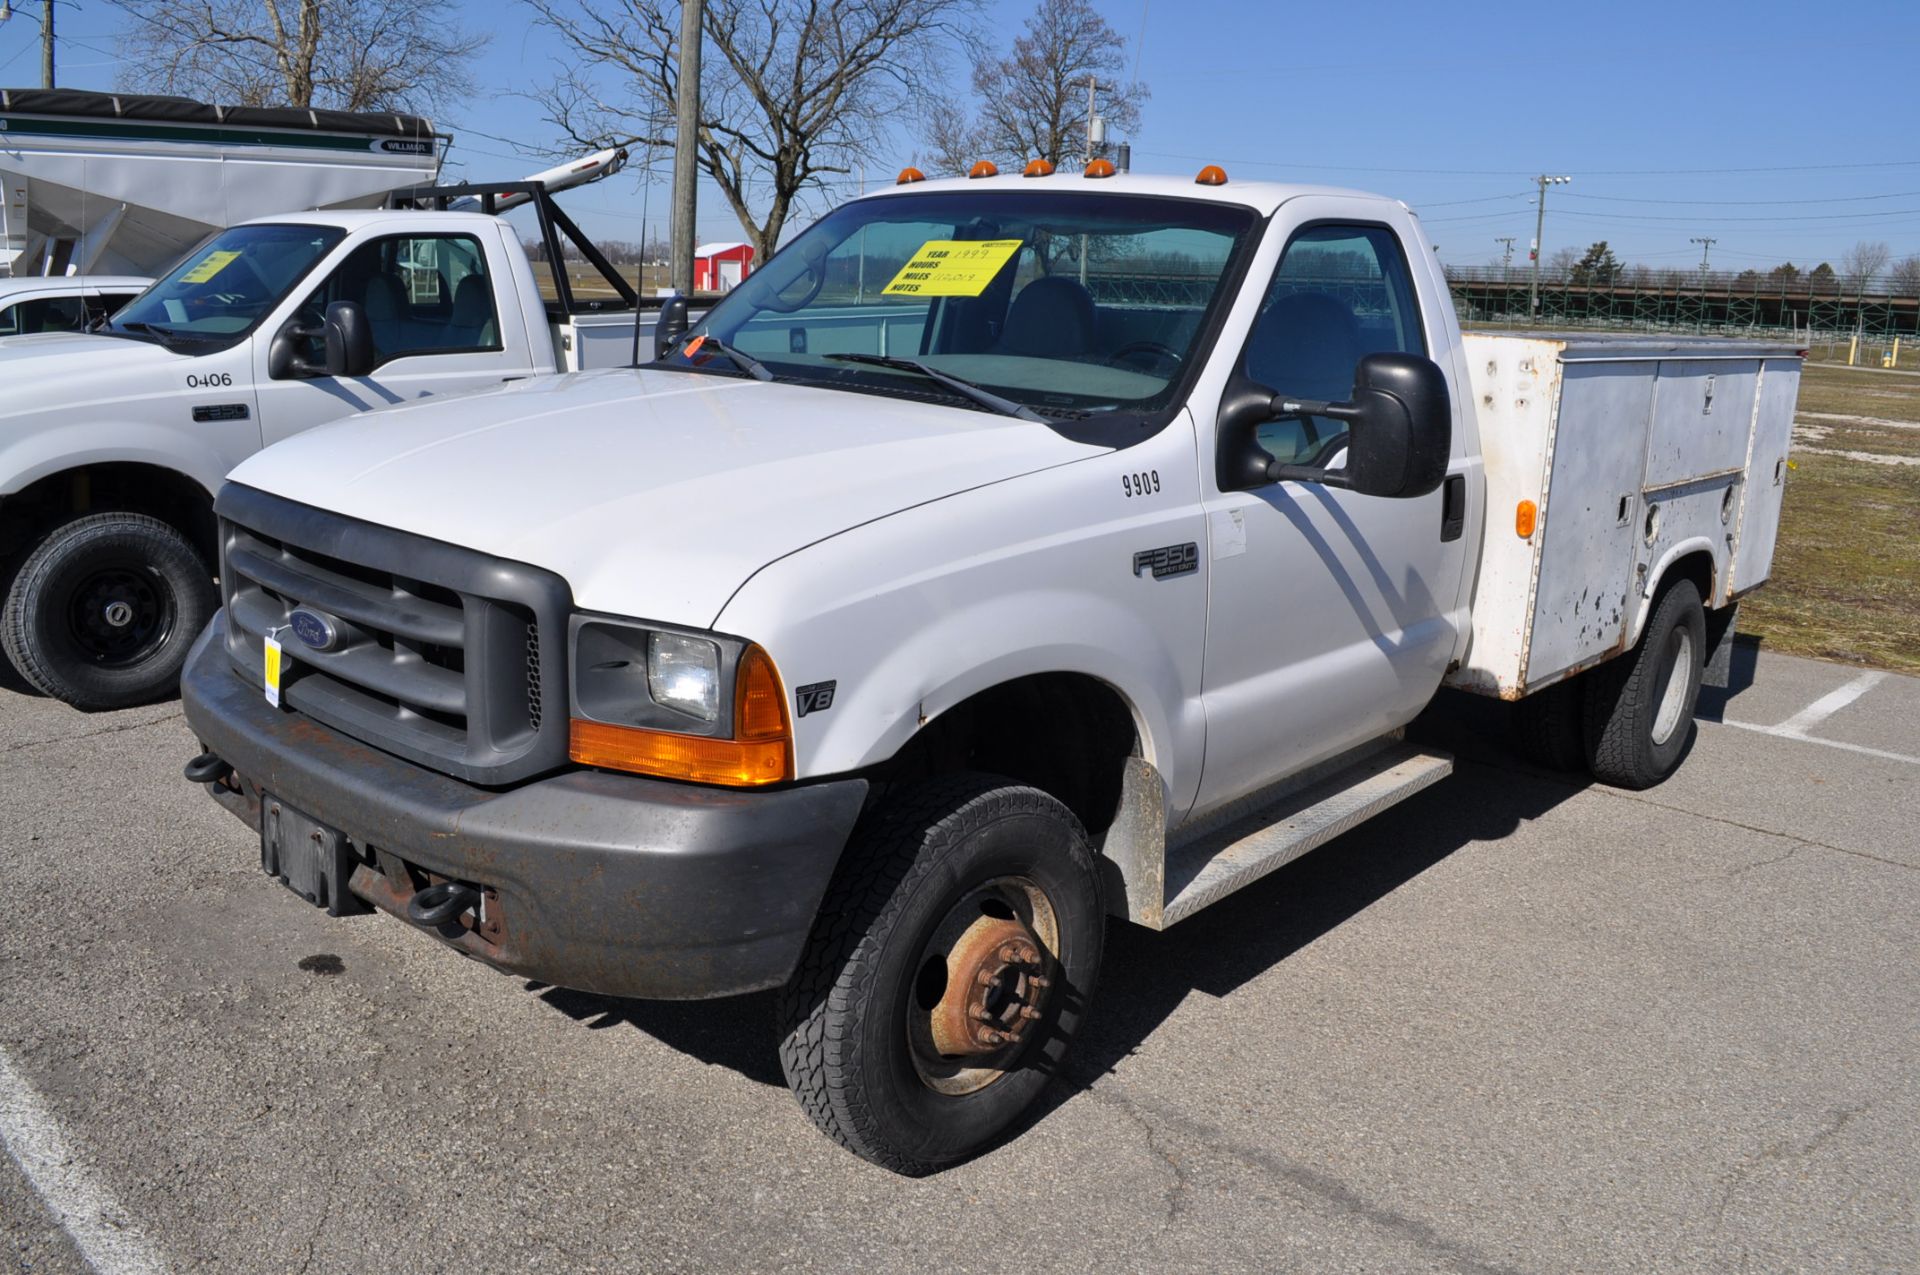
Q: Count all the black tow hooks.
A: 2